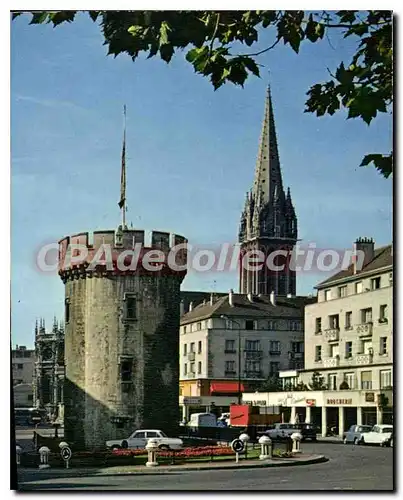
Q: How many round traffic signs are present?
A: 2